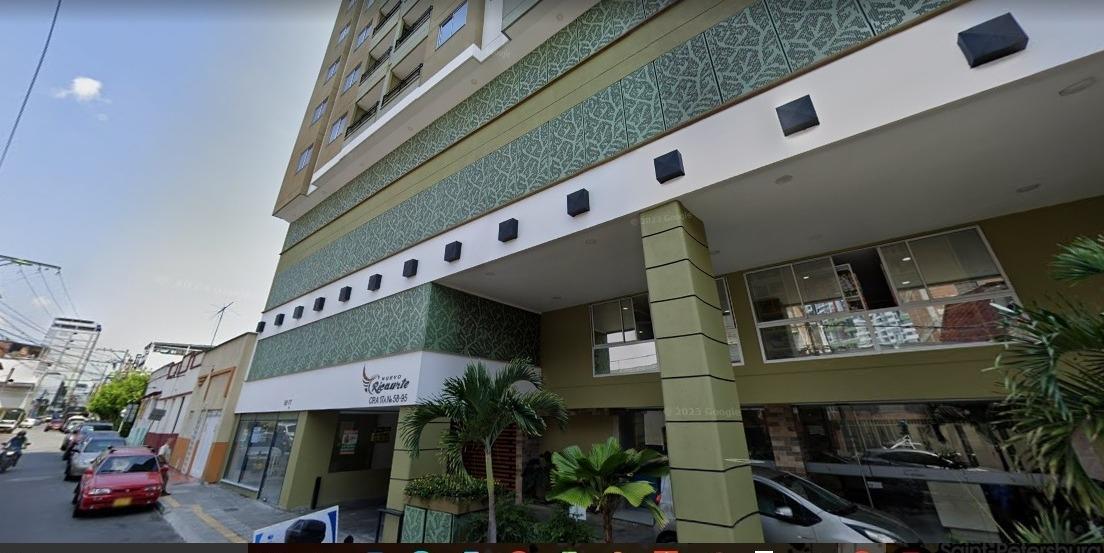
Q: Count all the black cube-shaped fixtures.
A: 13